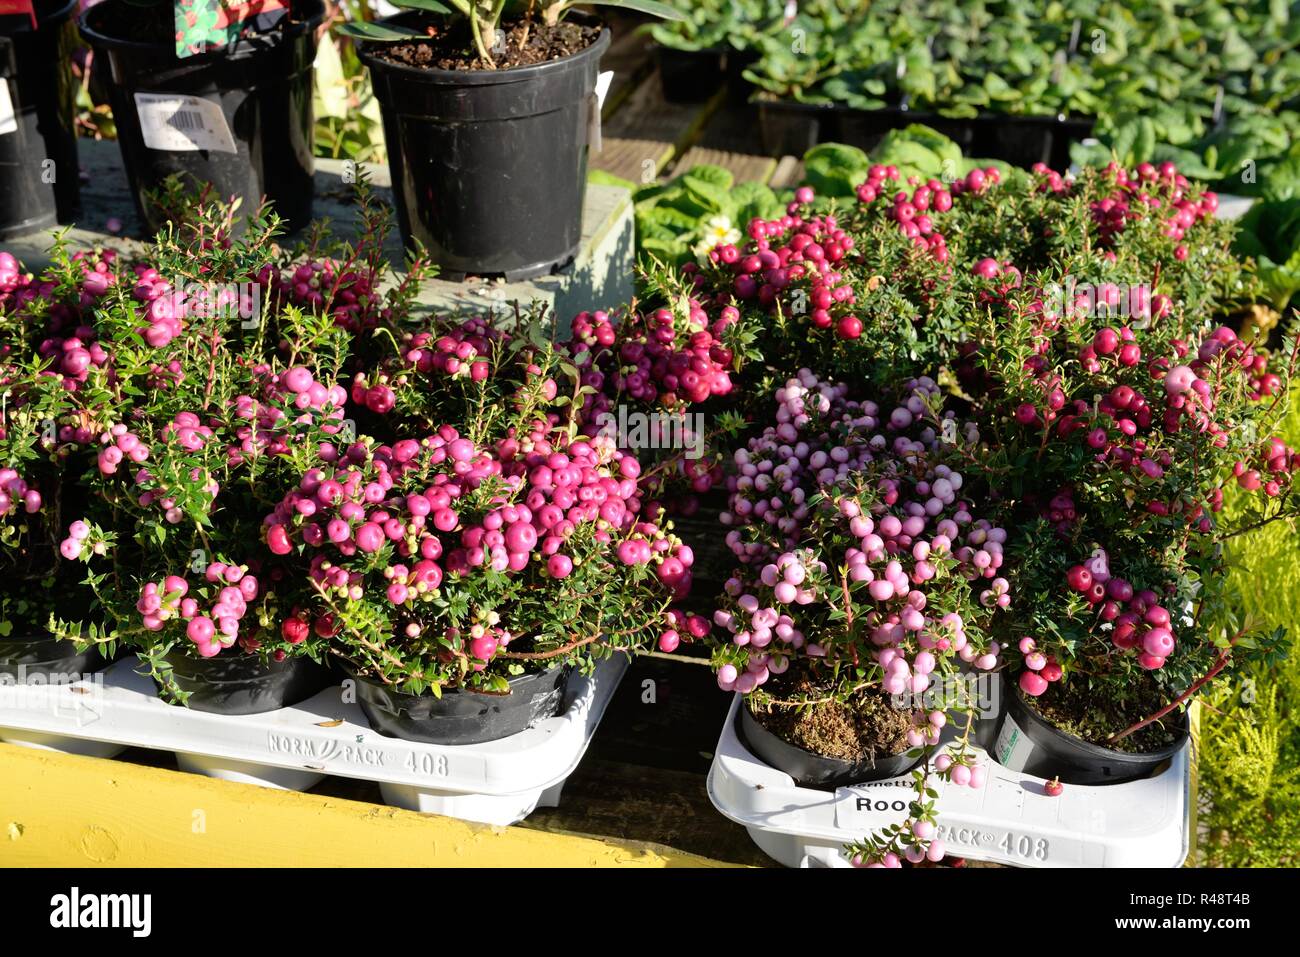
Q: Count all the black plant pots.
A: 8